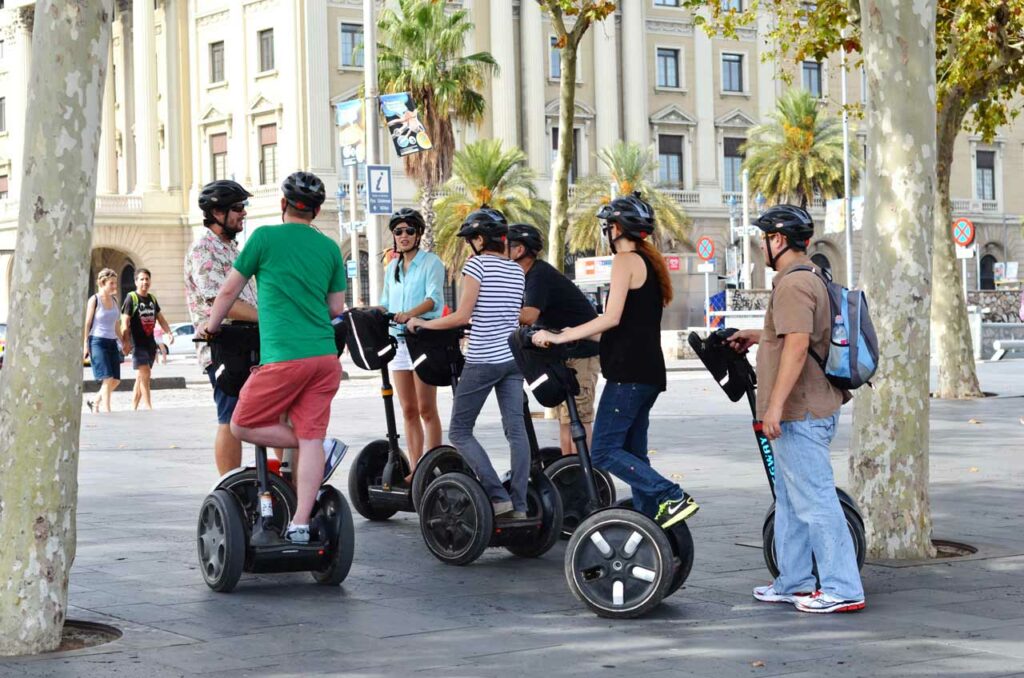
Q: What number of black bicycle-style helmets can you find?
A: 7